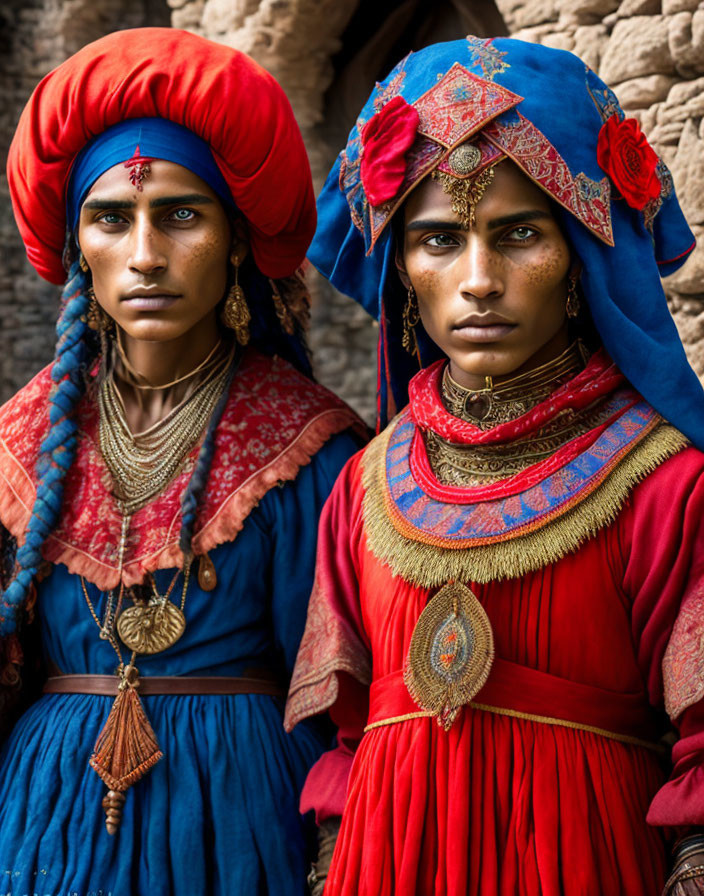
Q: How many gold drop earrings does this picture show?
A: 4